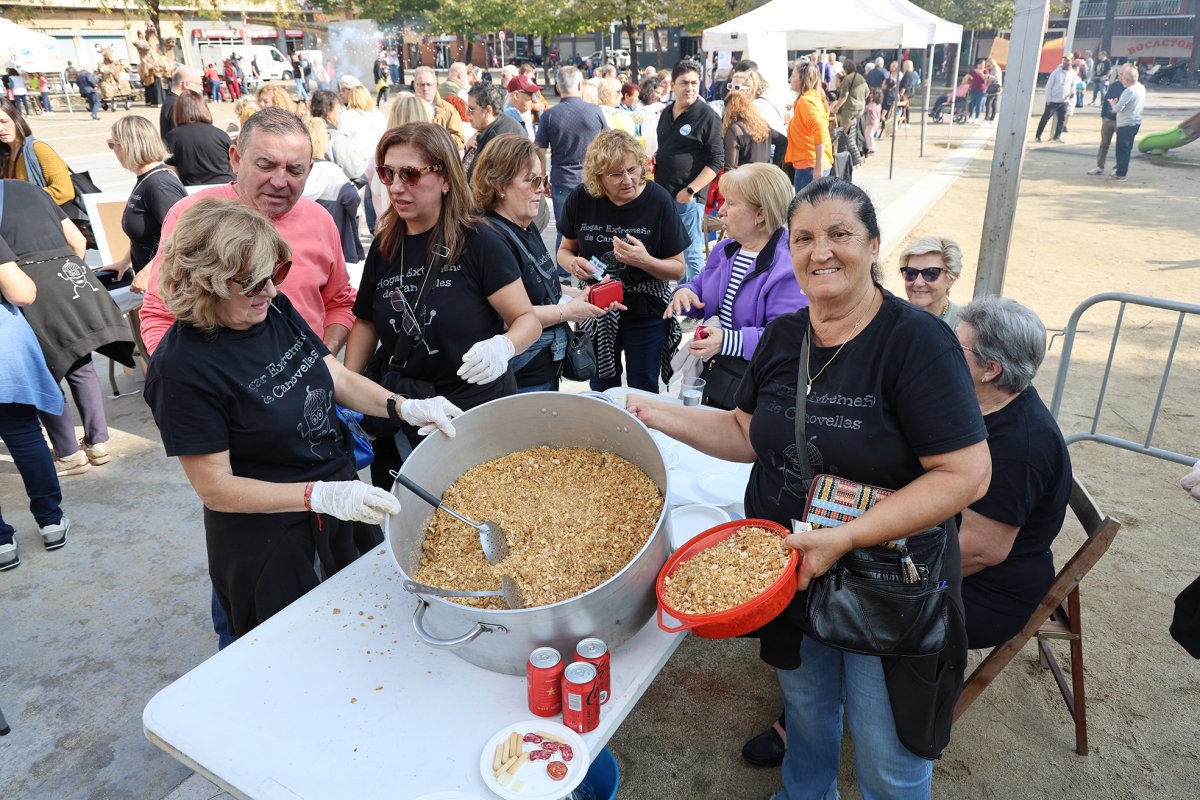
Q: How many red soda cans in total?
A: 3